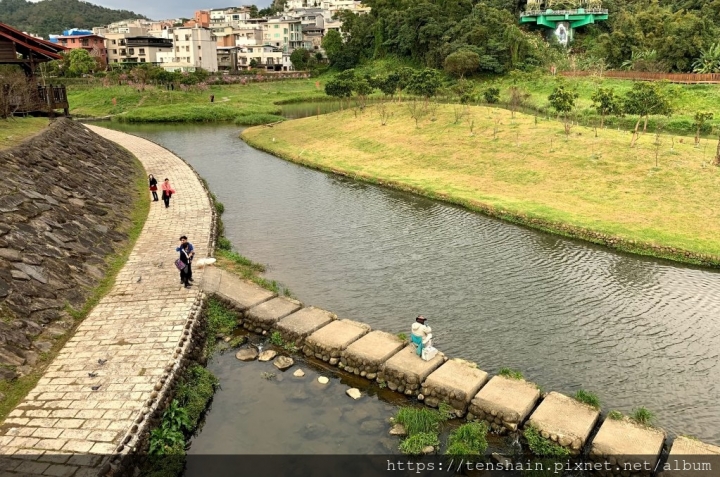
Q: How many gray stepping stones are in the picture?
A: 11